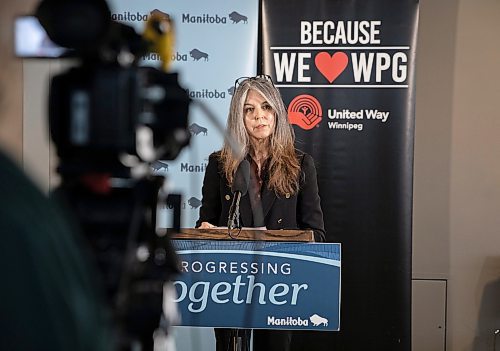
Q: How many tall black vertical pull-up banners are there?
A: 1